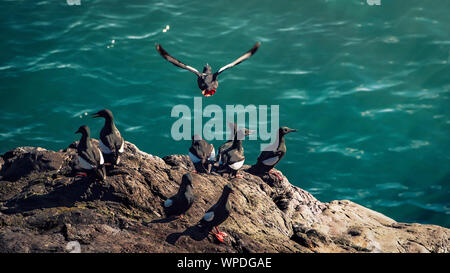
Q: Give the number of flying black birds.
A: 1